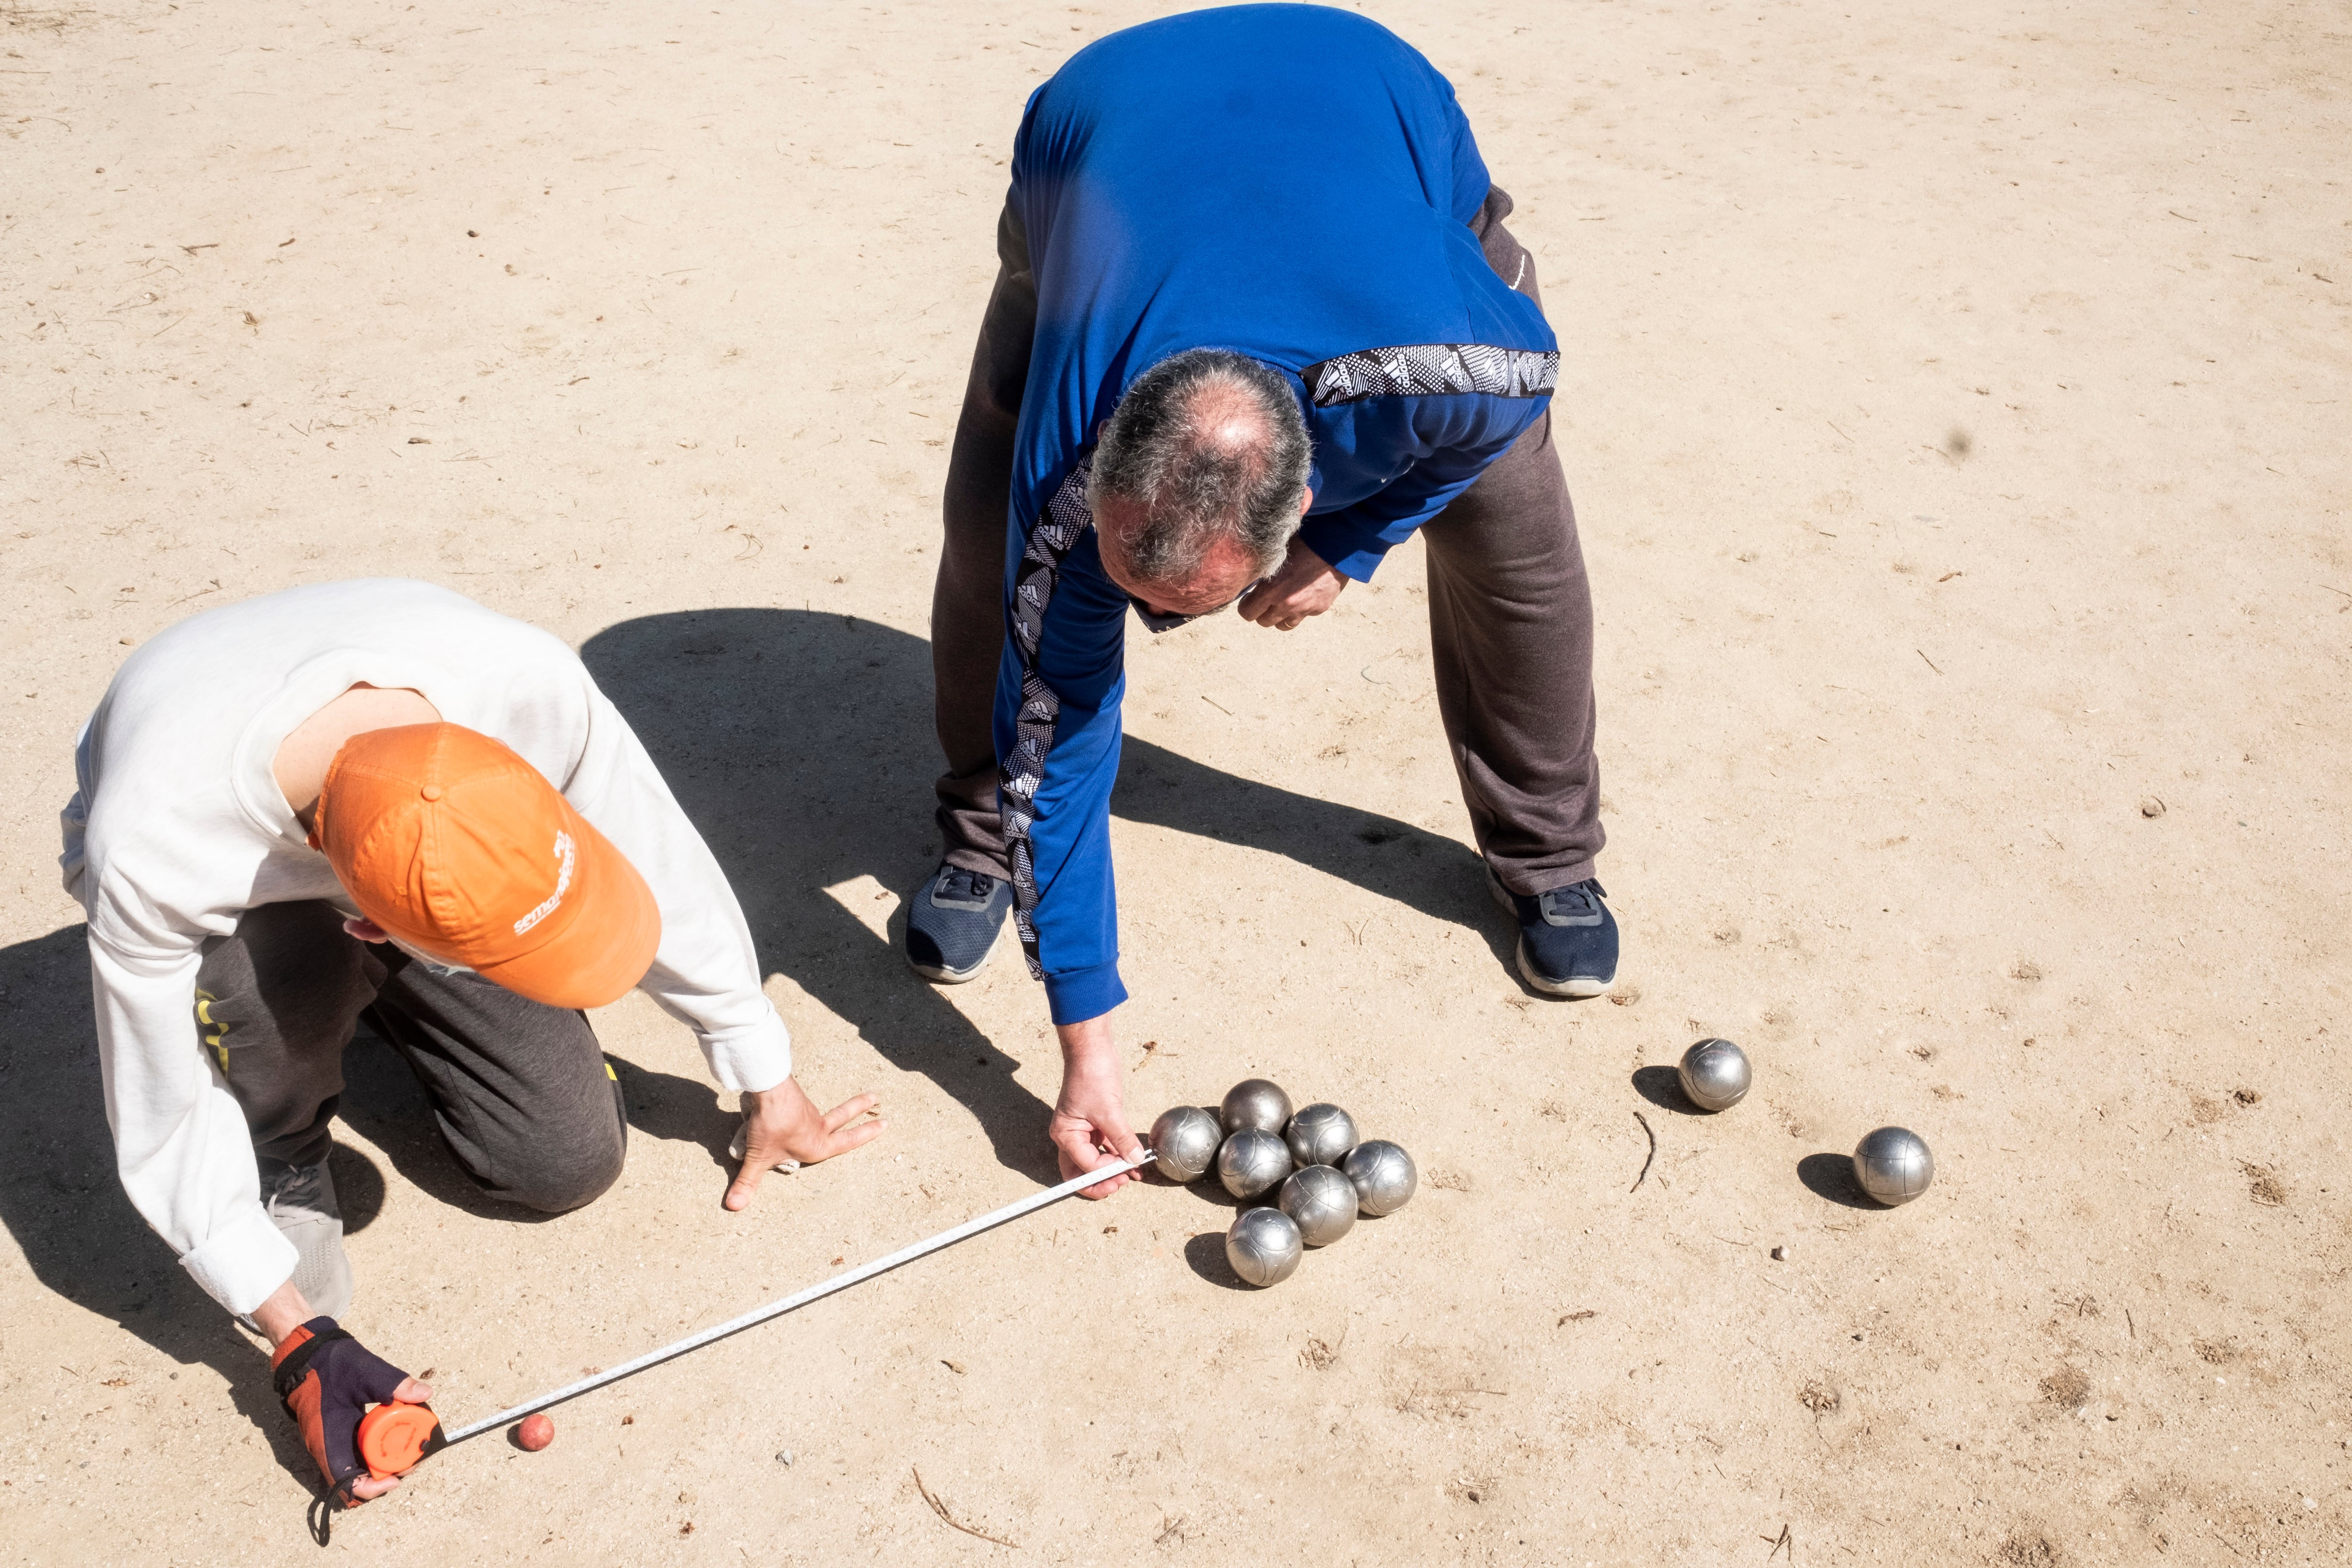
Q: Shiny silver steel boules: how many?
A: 9